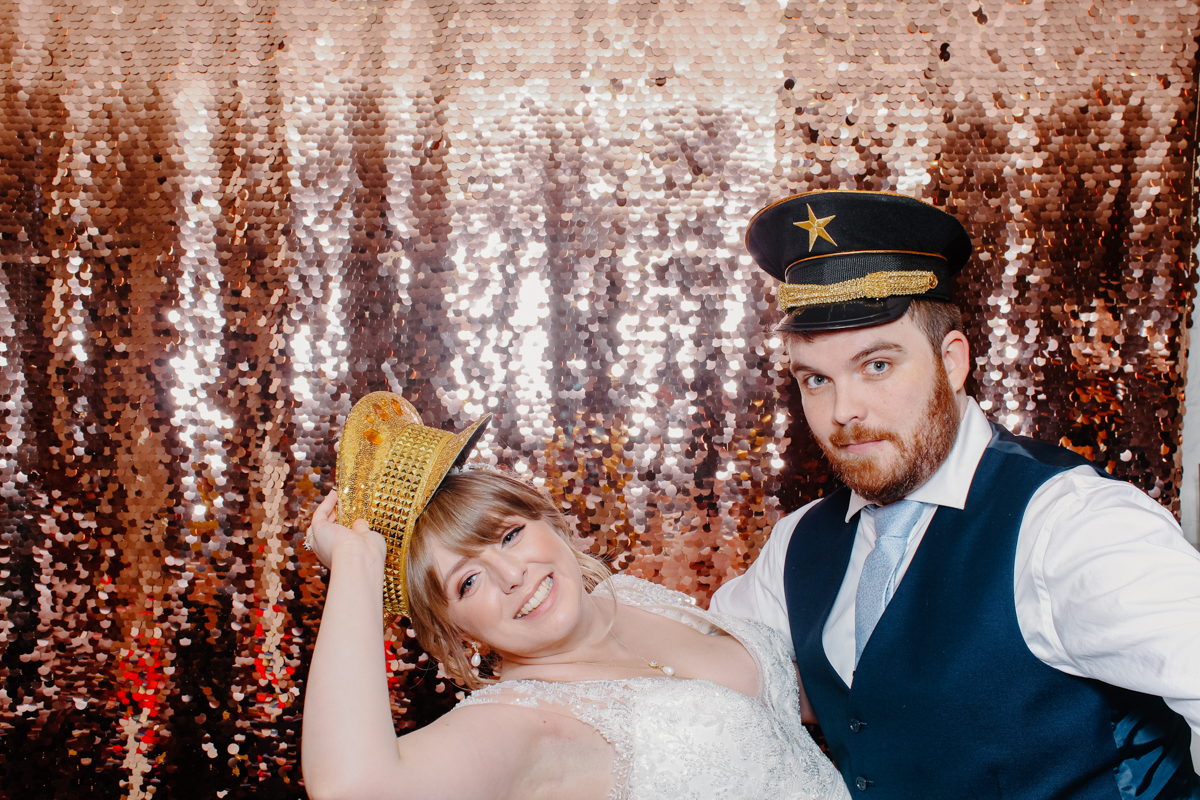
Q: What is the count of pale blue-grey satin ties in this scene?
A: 1